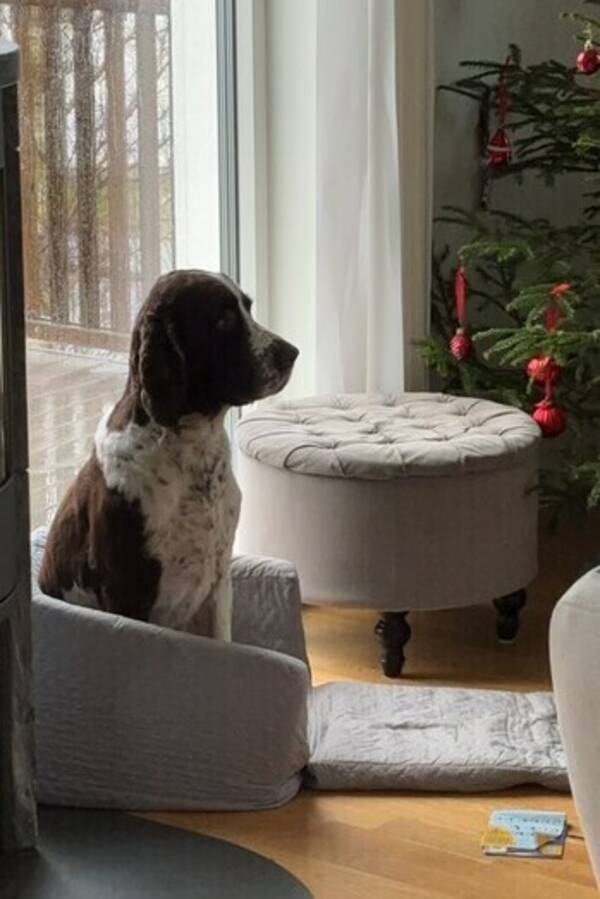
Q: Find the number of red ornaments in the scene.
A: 5